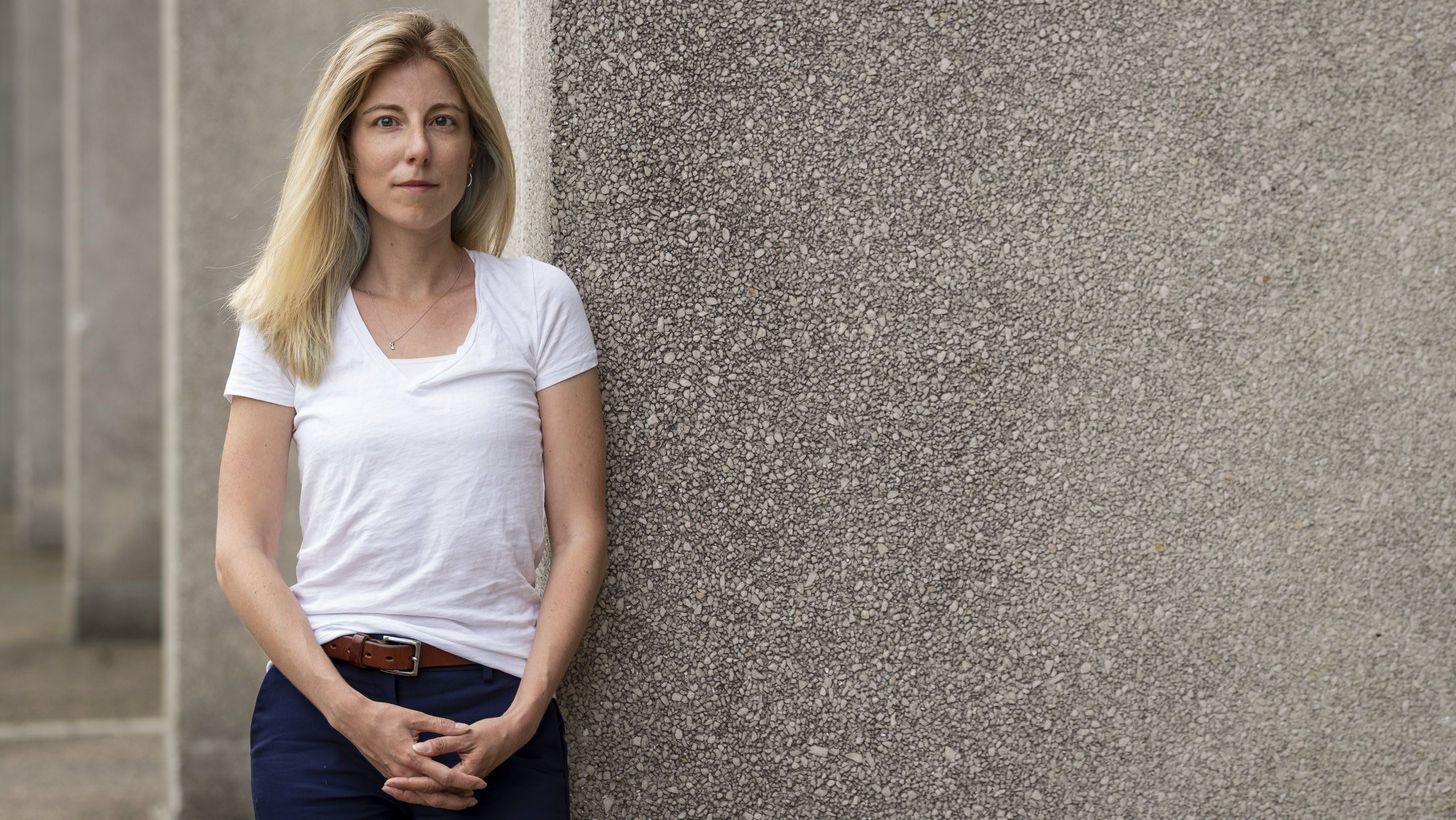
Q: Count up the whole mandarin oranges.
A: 0